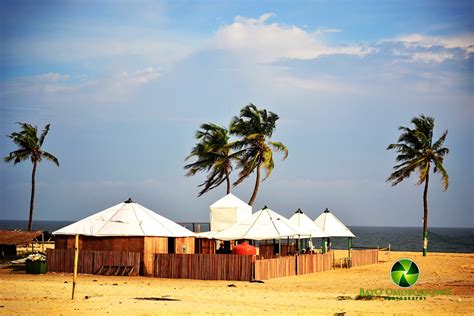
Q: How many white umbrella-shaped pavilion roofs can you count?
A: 4